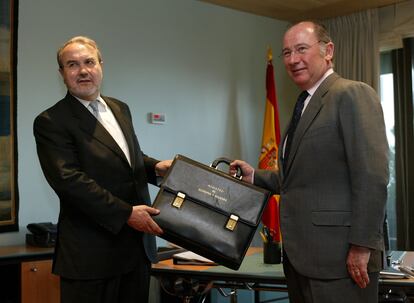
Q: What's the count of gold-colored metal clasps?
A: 2